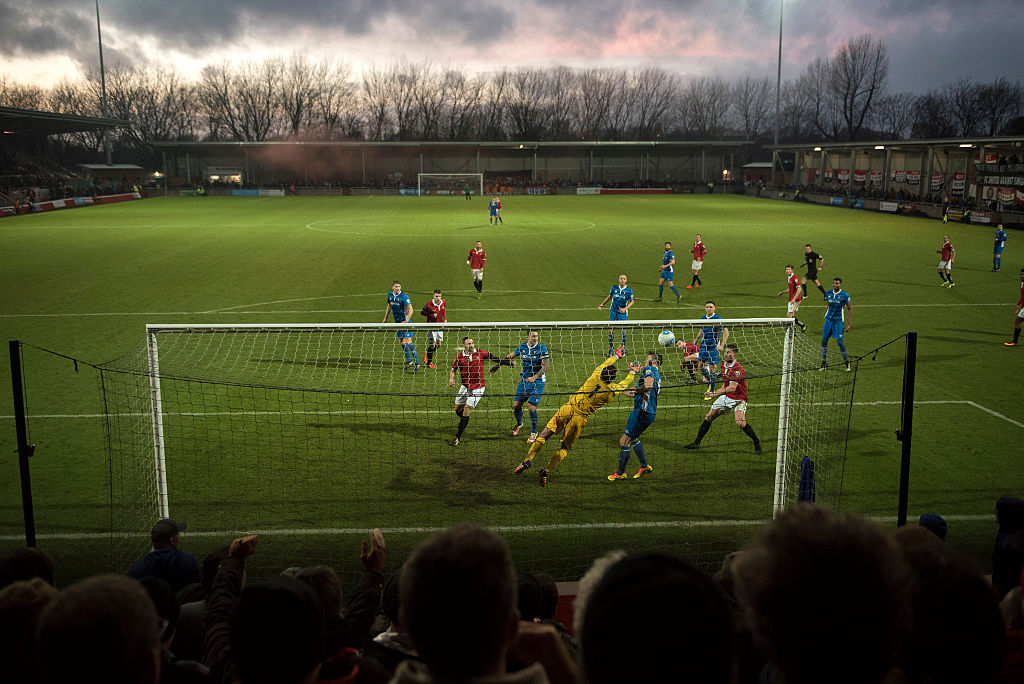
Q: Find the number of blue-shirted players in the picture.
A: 9